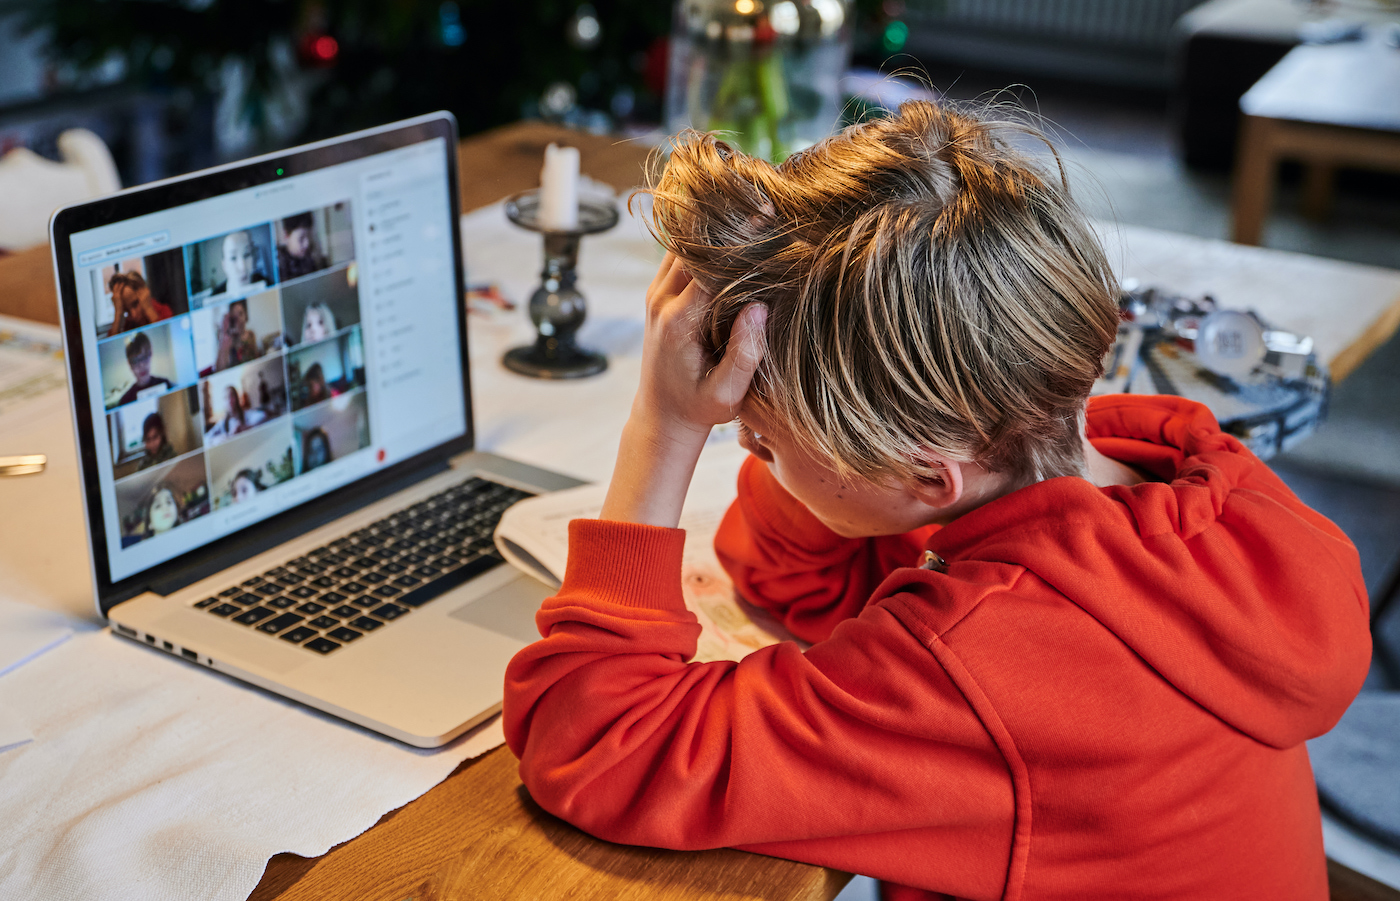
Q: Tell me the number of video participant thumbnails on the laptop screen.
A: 12